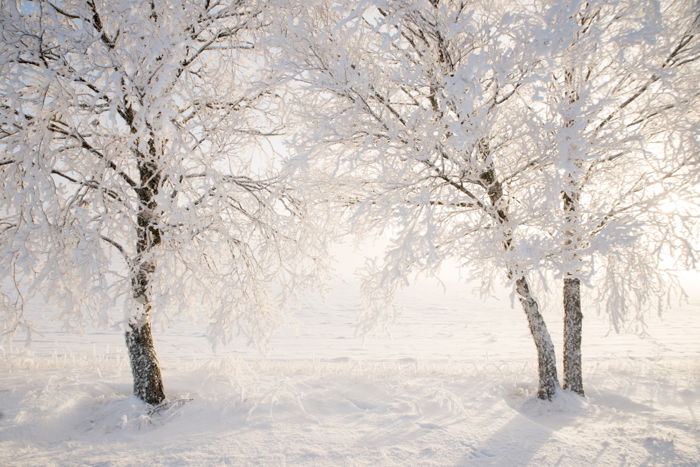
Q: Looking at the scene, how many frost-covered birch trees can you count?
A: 3